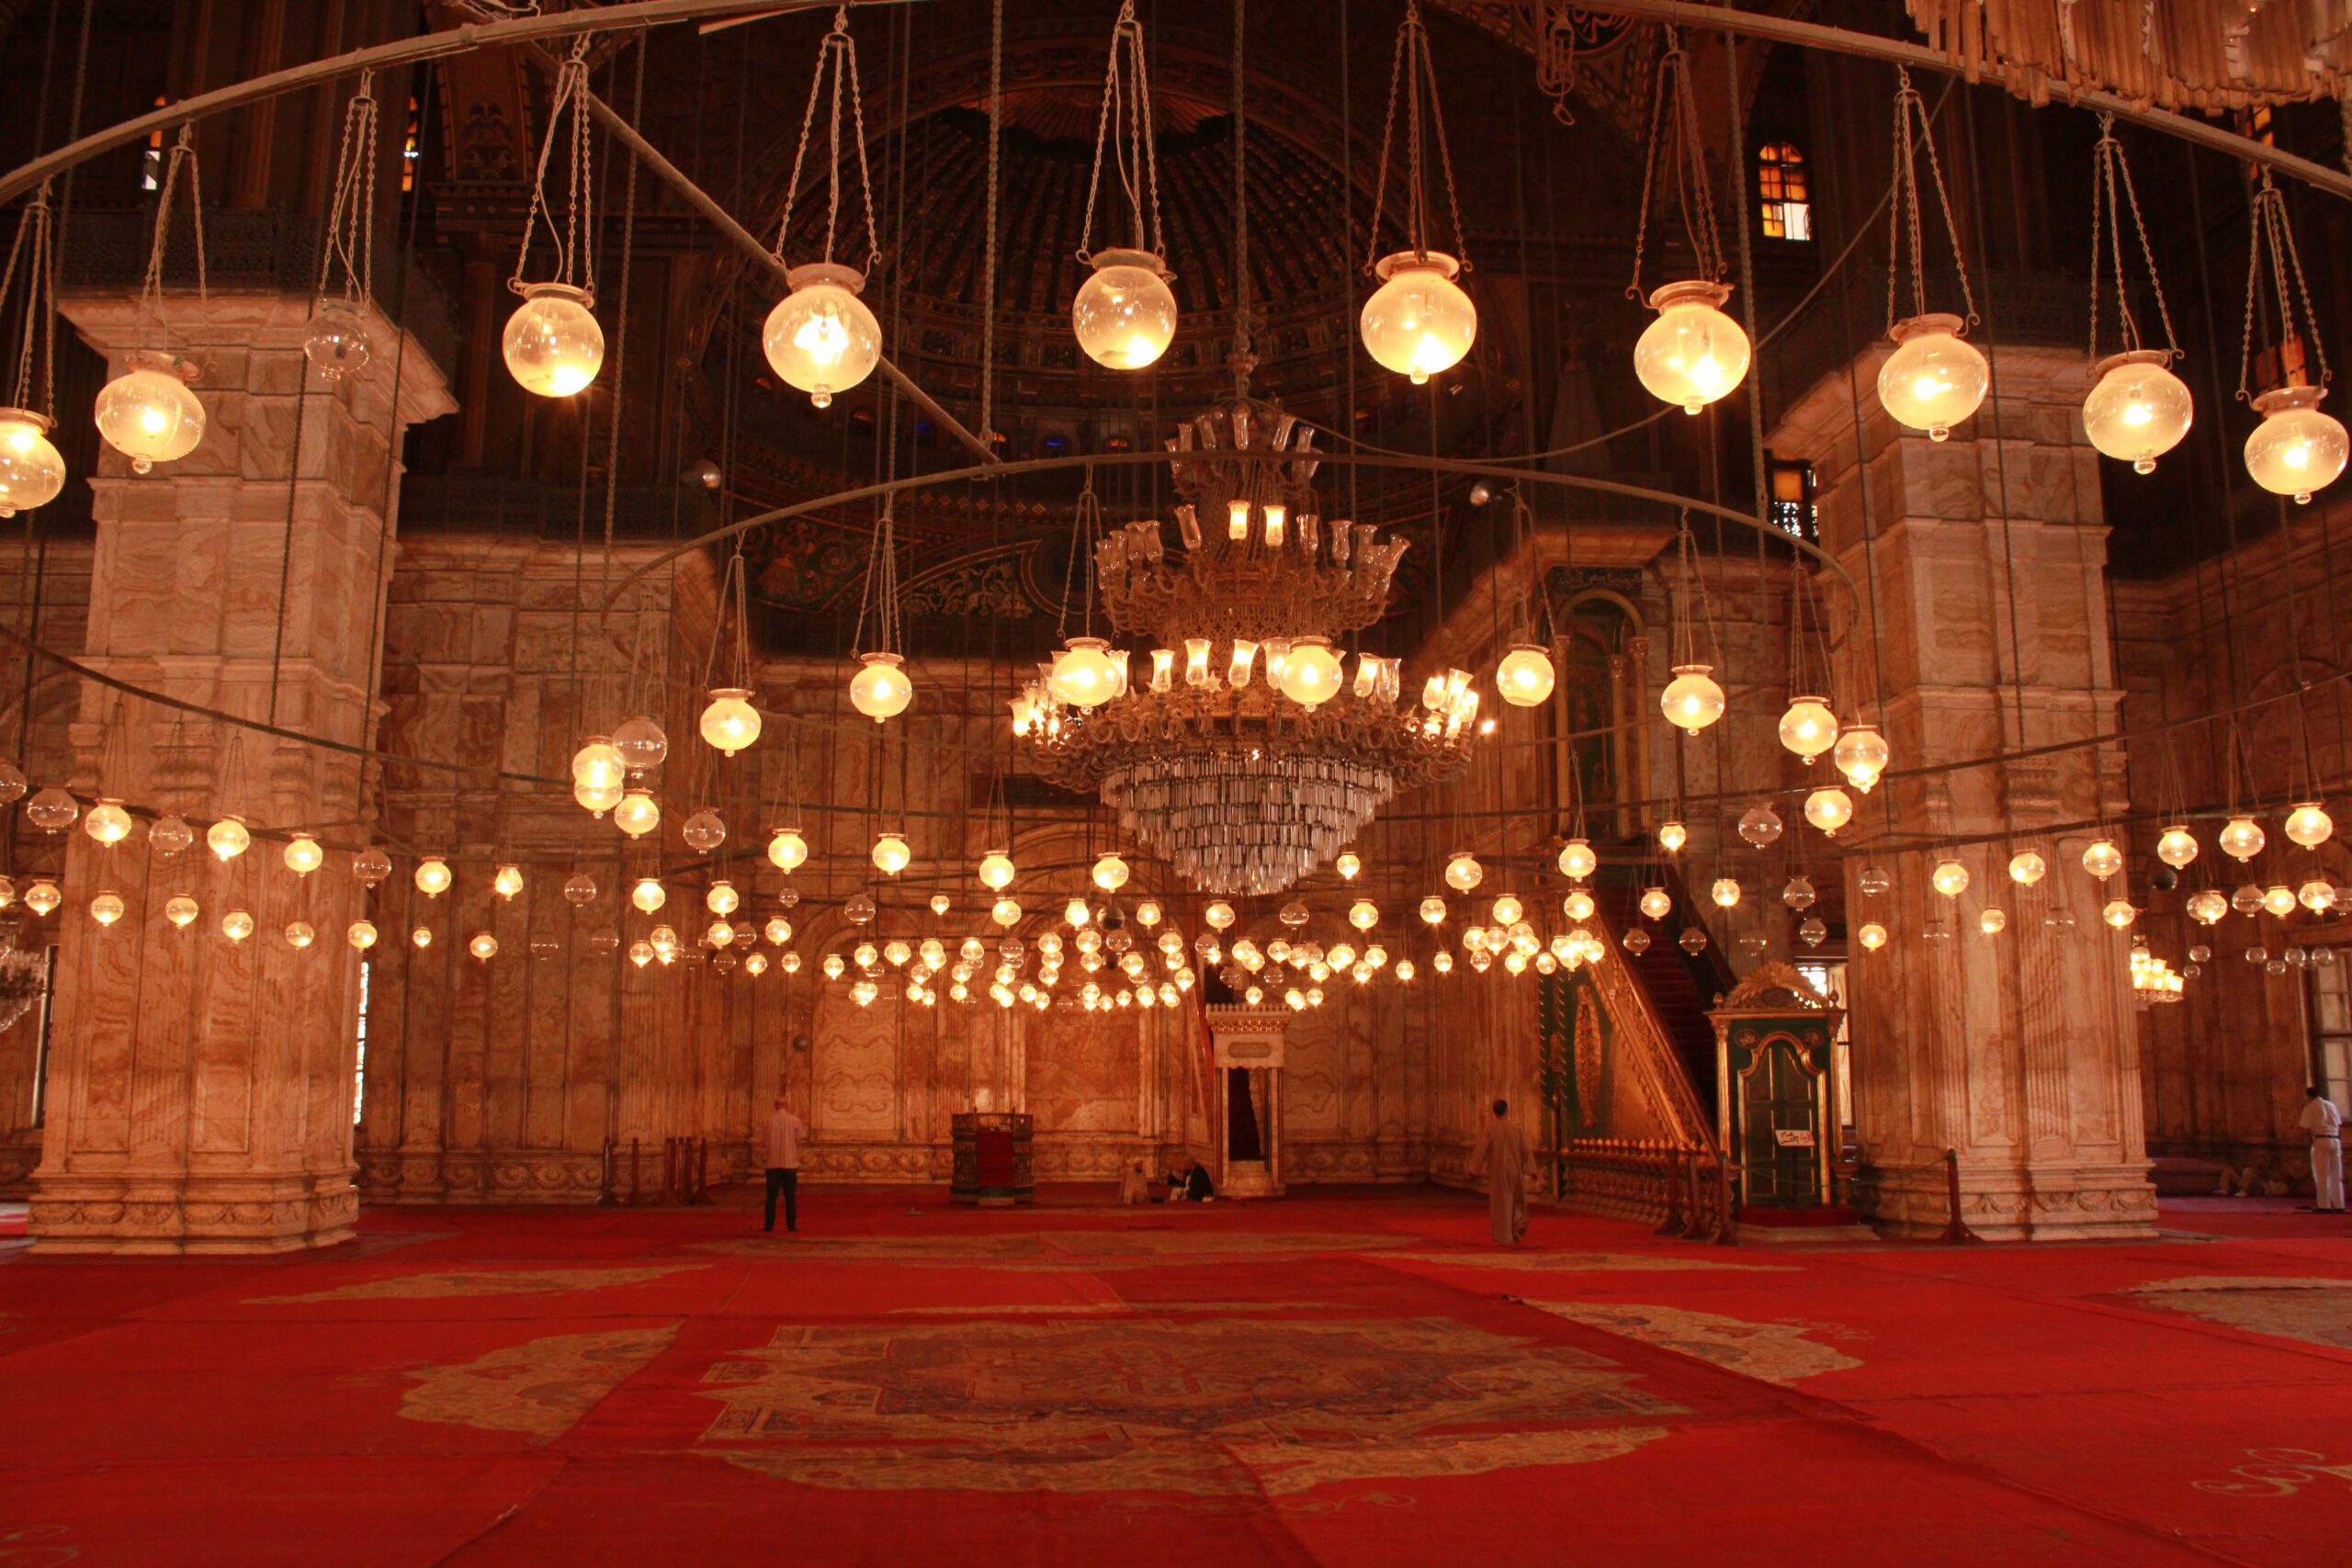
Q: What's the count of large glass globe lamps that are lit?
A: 10